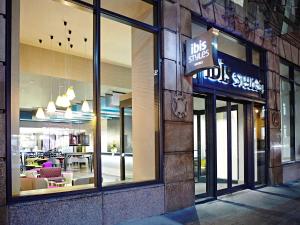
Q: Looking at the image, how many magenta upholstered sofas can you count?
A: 1